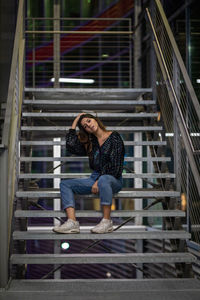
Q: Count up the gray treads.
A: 12